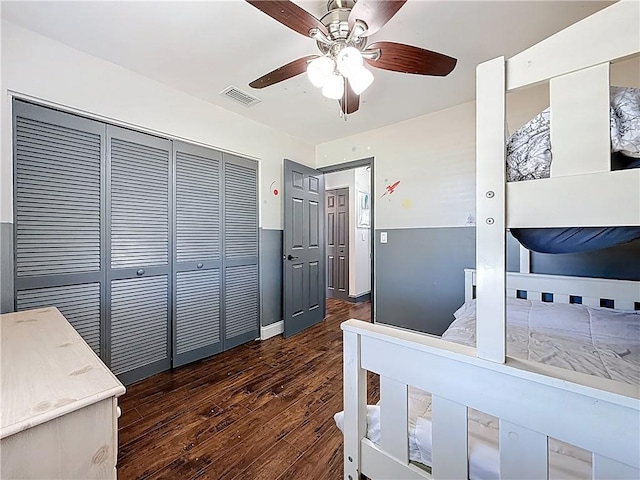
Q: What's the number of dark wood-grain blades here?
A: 5